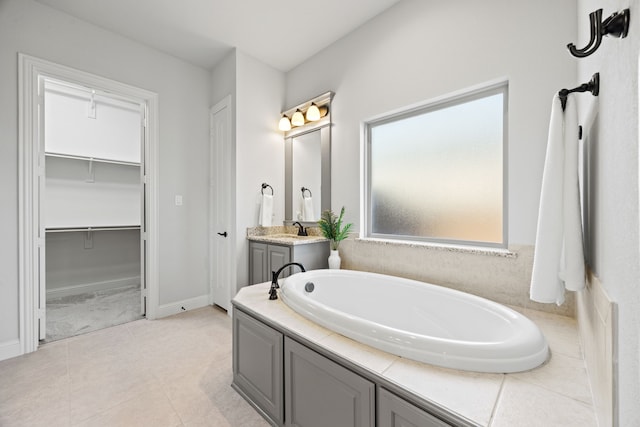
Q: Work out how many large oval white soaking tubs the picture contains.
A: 1